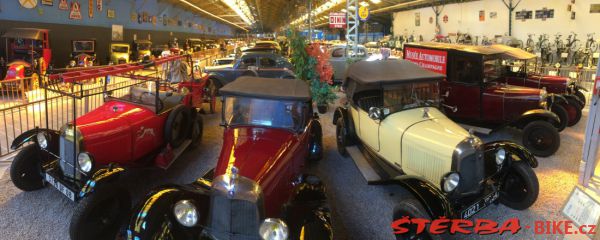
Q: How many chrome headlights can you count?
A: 6